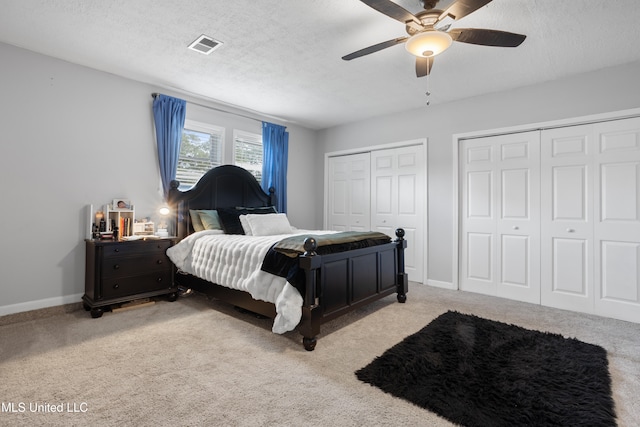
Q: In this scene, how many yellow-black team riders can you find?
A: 0